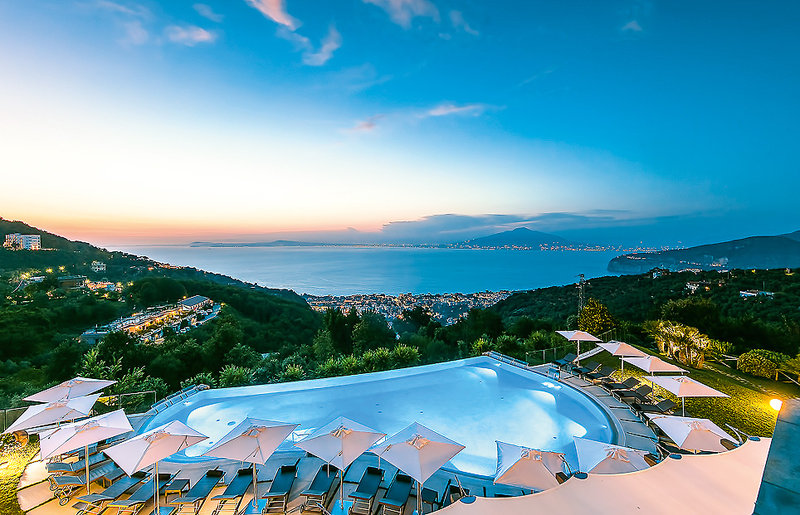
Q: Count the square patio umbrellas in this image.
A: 14